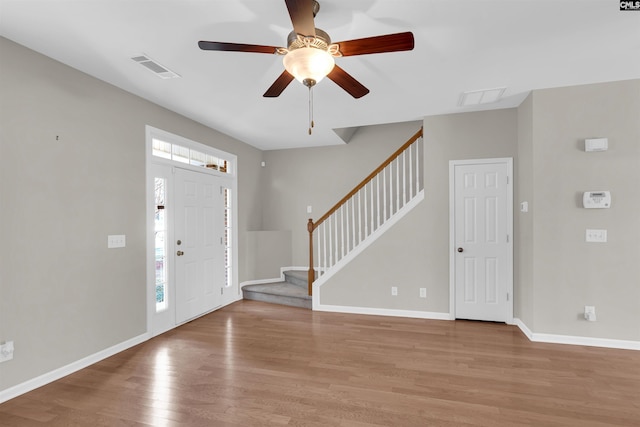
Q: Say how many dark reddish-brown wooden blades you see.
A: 5